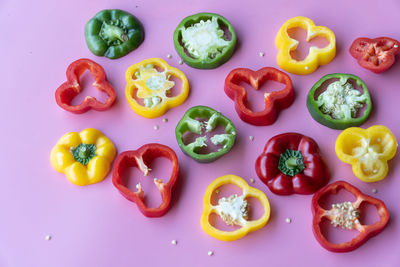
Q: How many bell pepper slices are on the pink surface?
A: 15